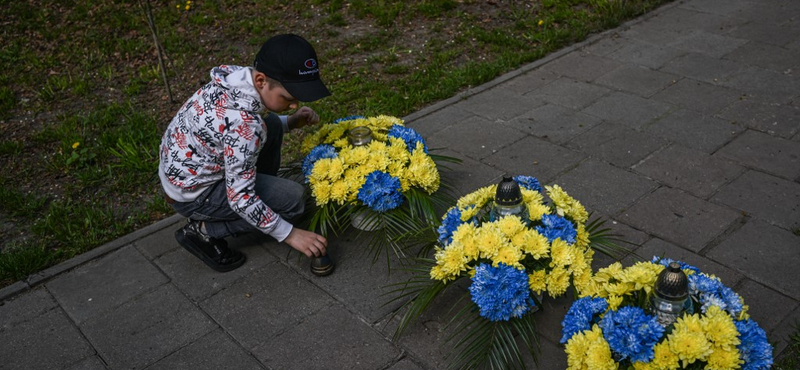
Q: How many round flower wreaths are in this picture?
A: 3